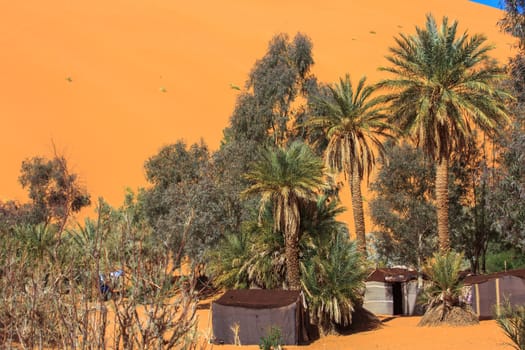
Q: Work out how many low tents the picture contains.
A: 3